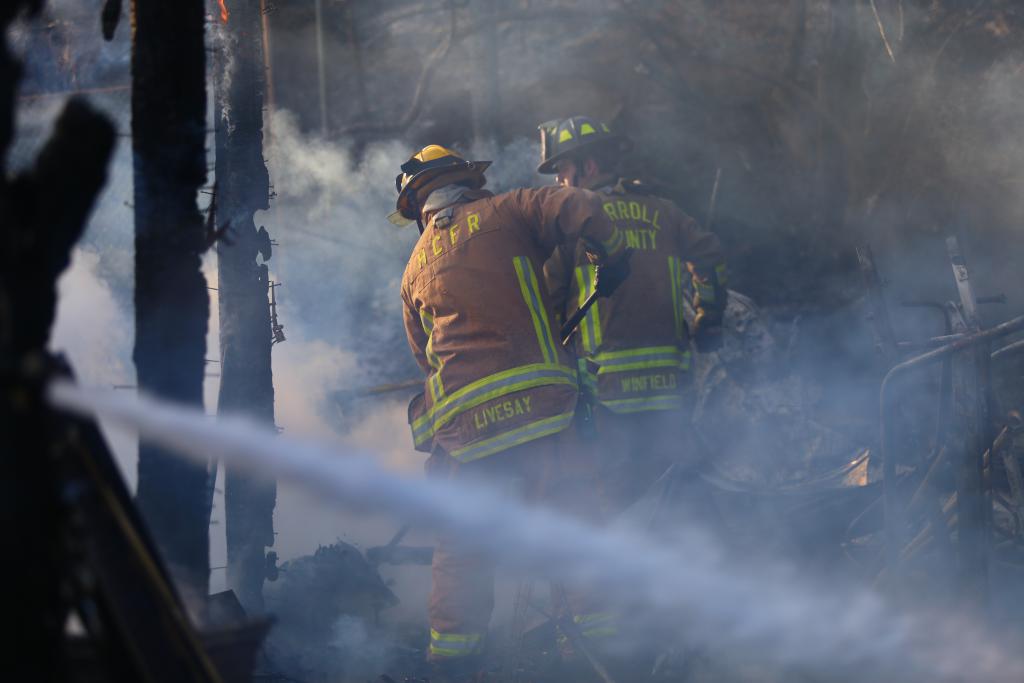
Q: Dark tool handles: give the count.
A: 1